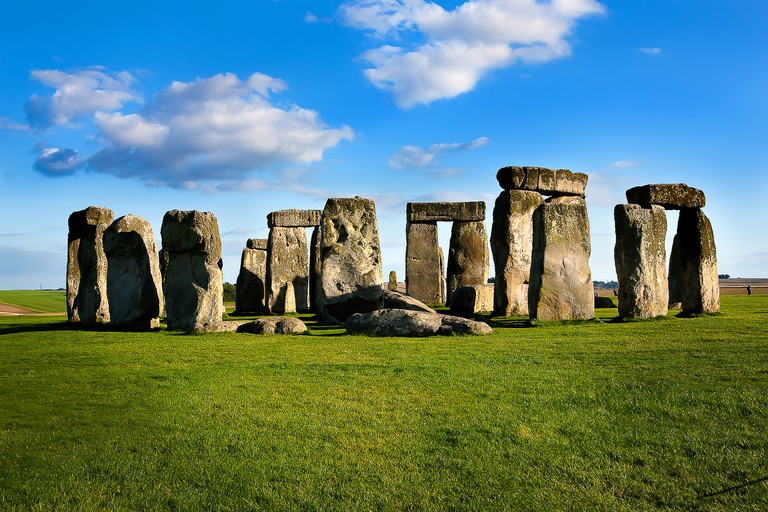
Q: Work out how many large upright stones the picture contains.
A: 13